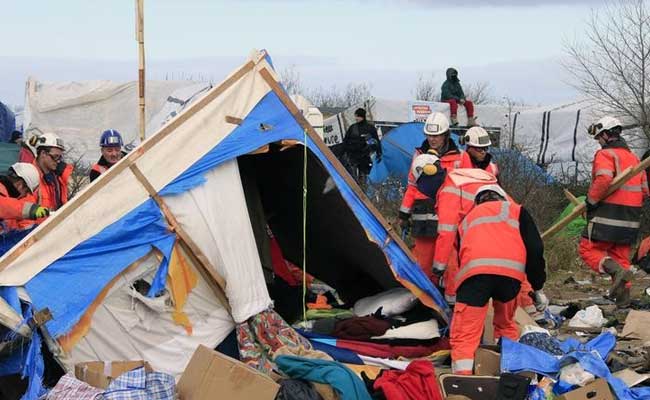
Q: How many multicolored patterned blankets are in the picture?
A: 1